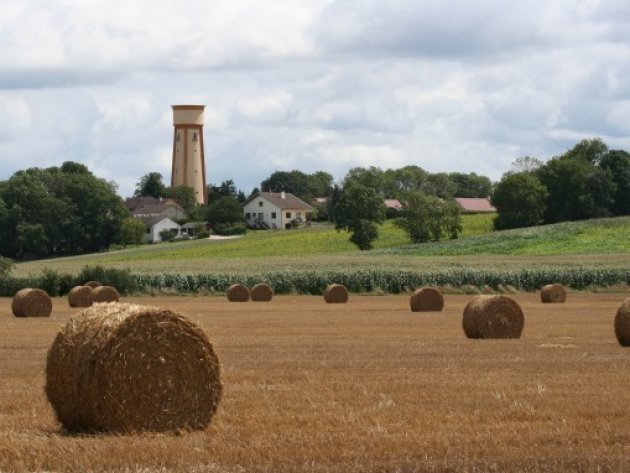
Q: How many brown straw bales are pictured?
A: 12